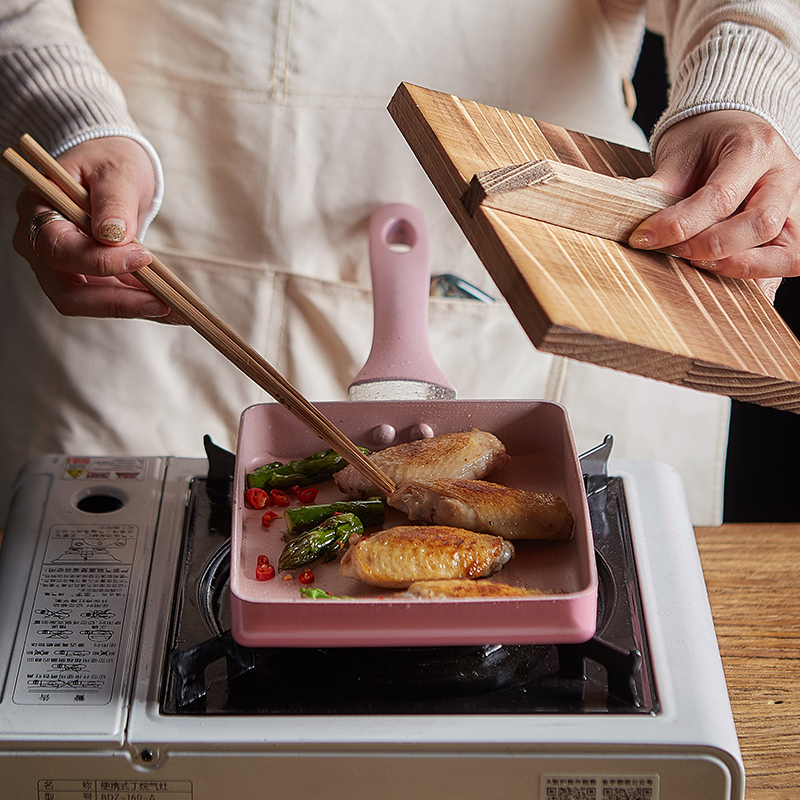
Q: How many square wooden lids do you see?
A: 1